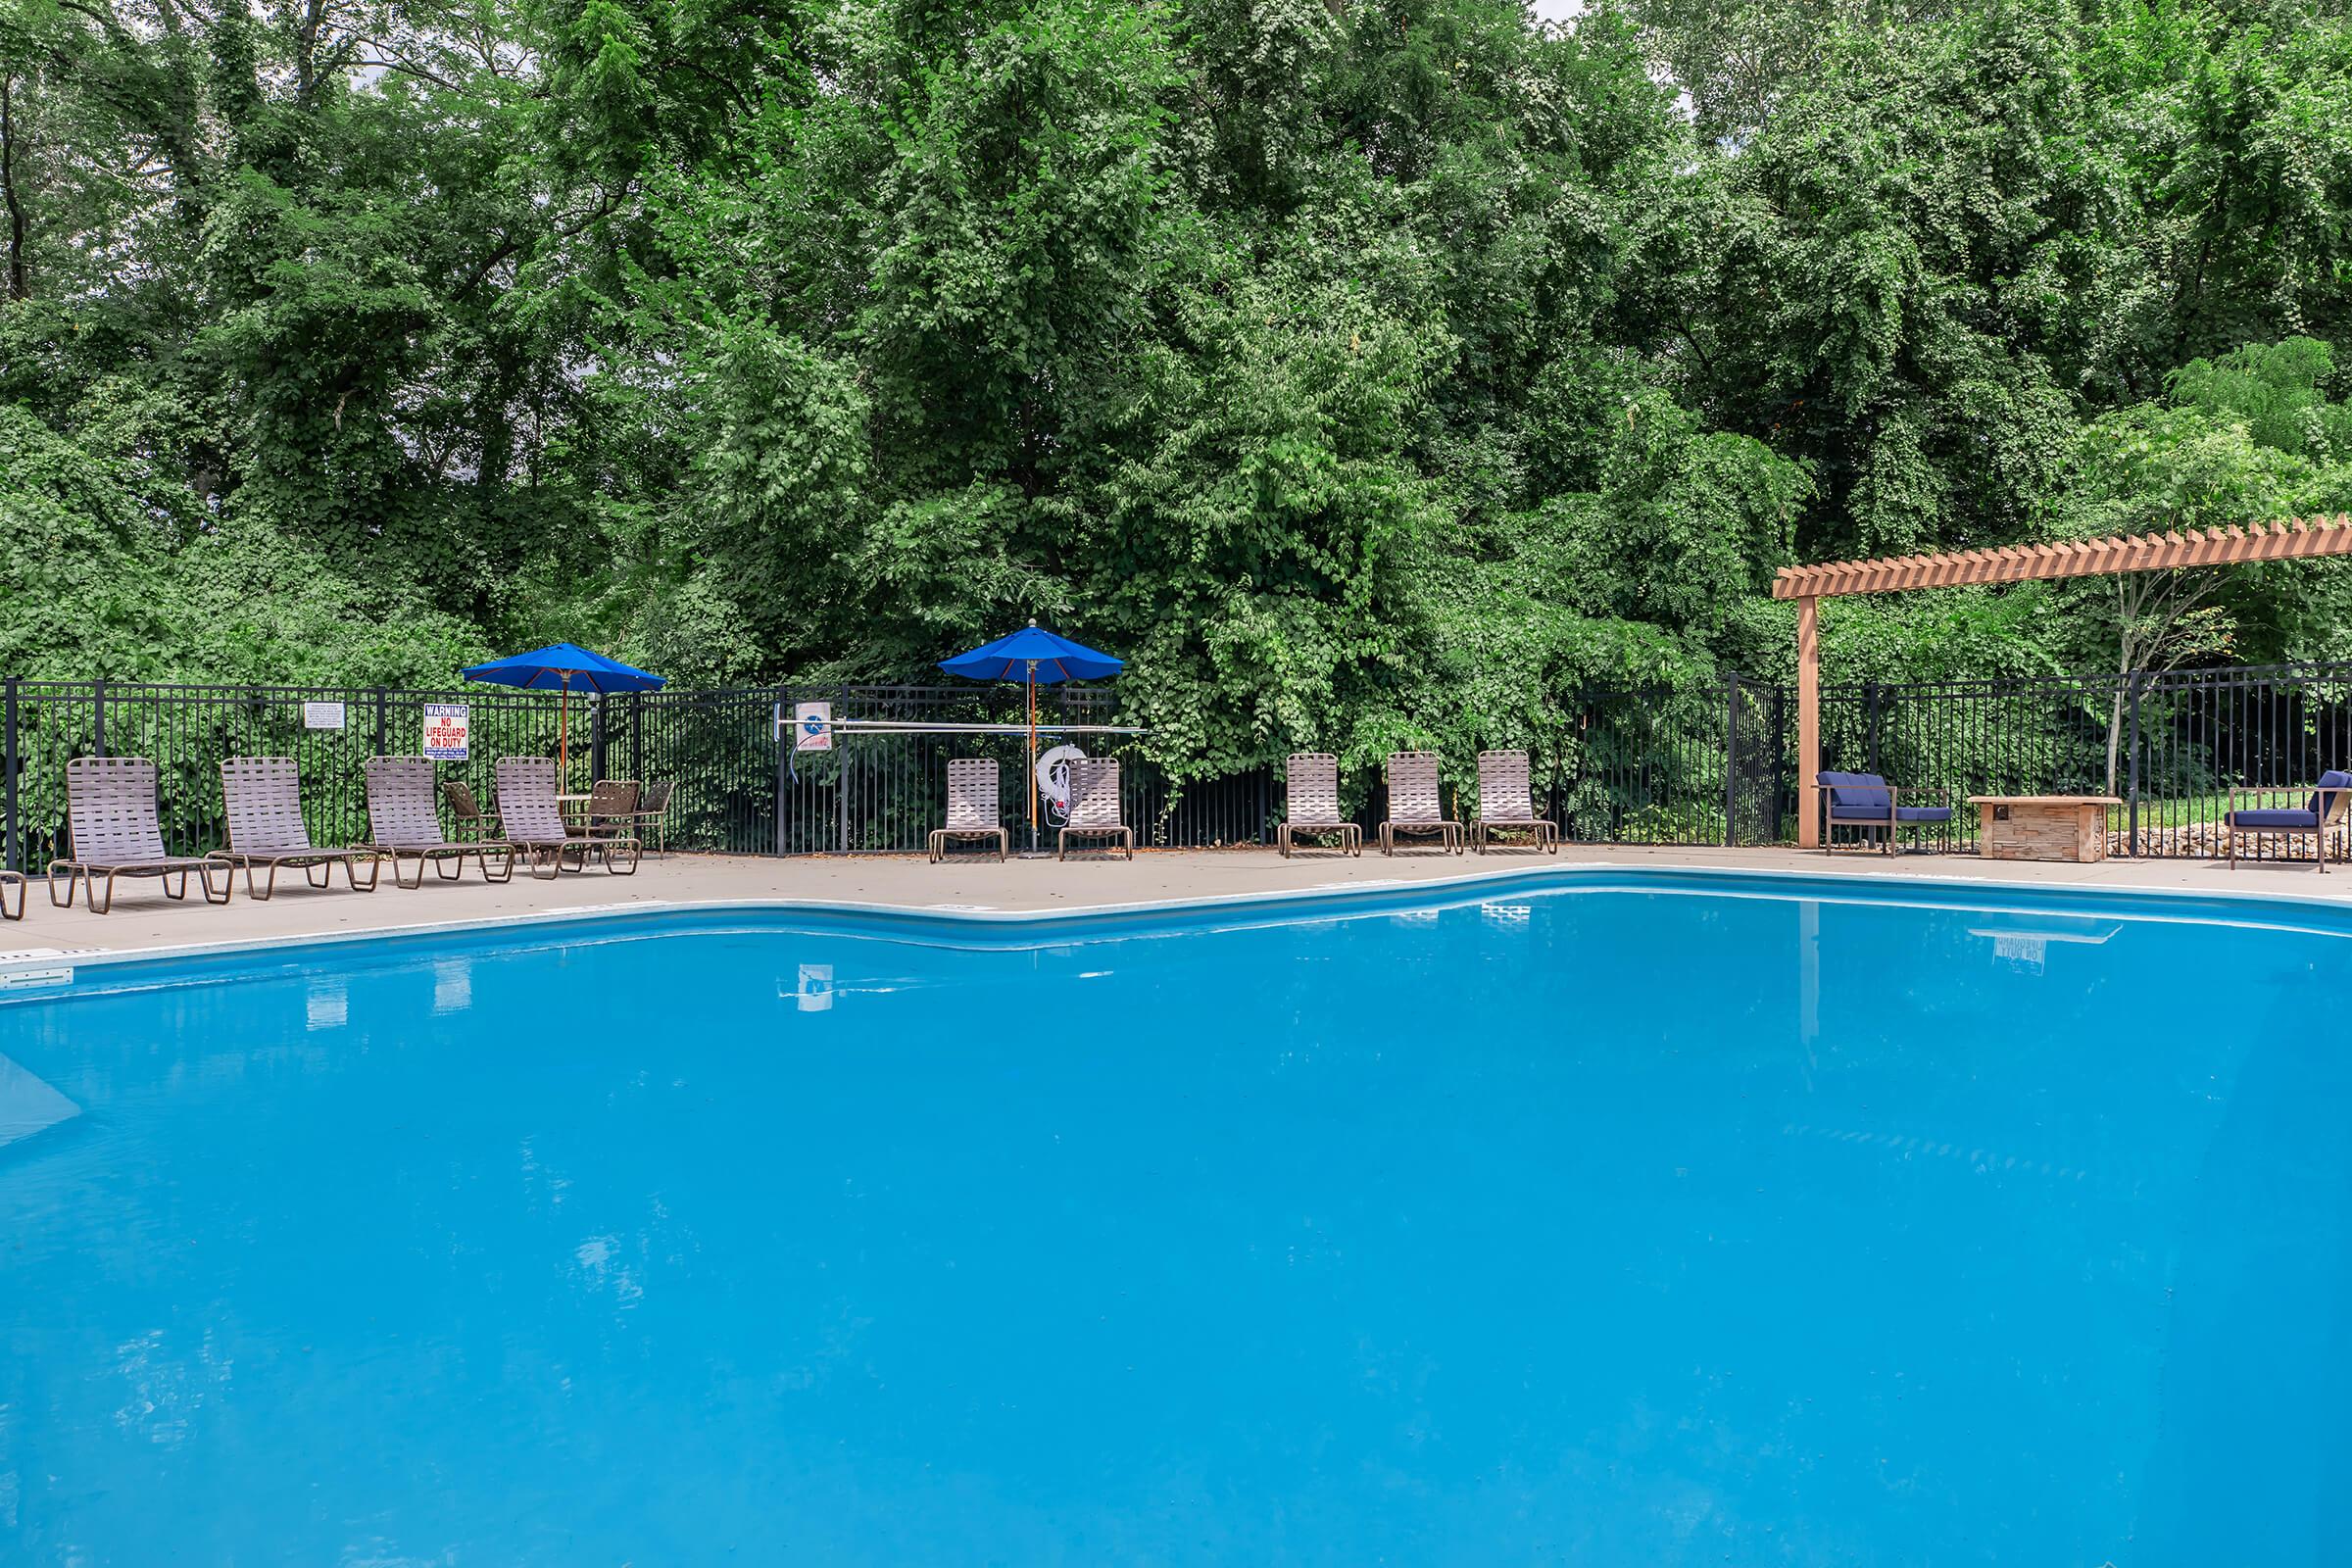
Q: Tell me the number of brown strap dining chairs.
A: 3